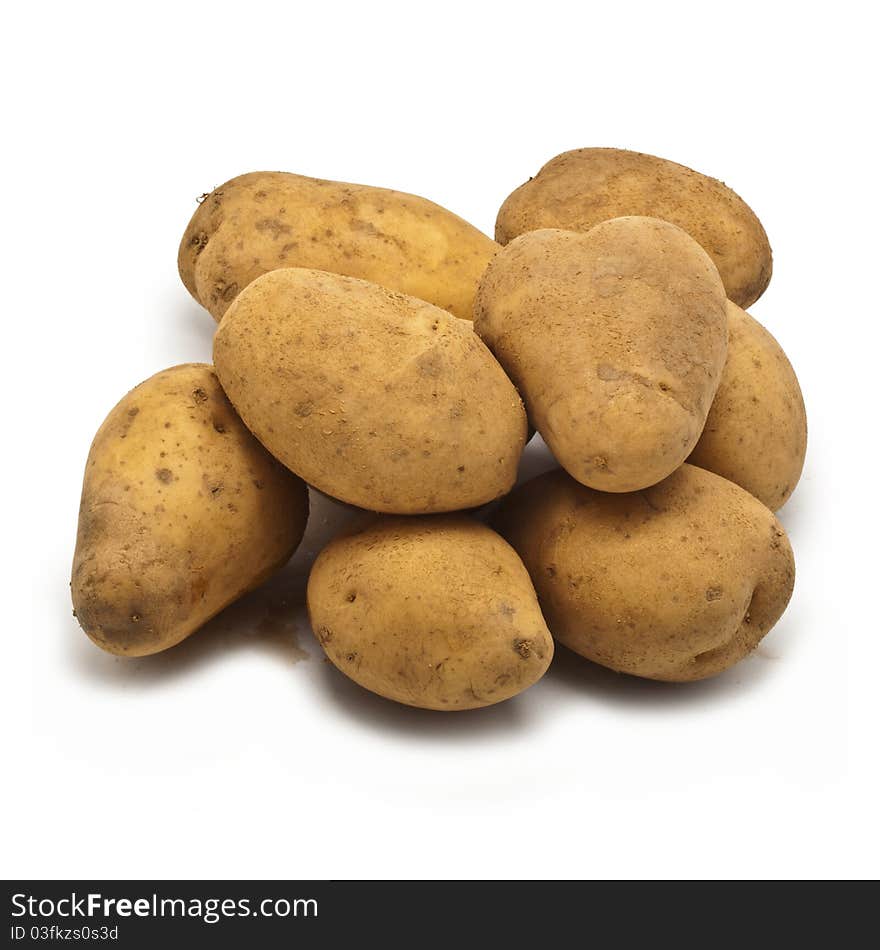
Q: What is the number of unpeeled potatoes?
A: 8